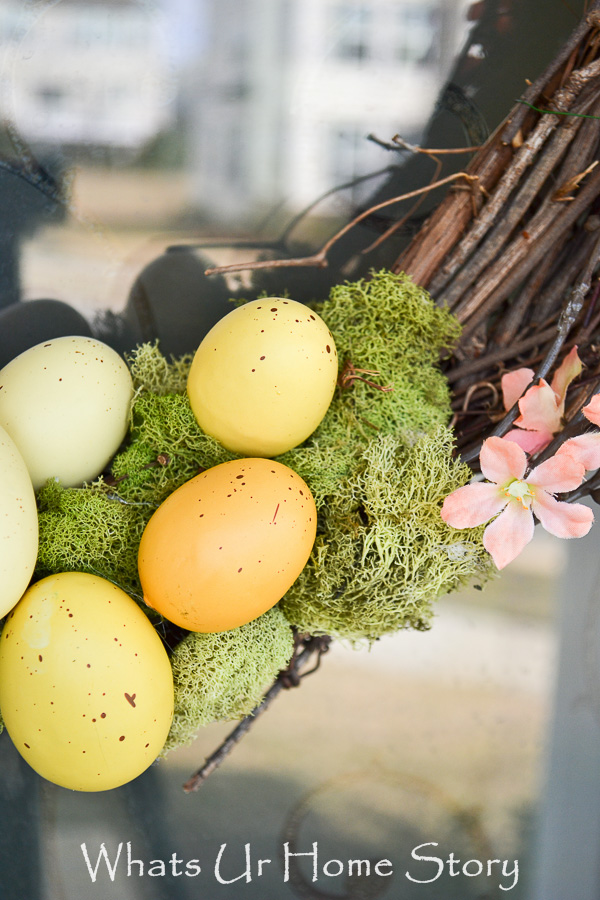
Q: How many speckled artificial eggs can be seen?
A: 5